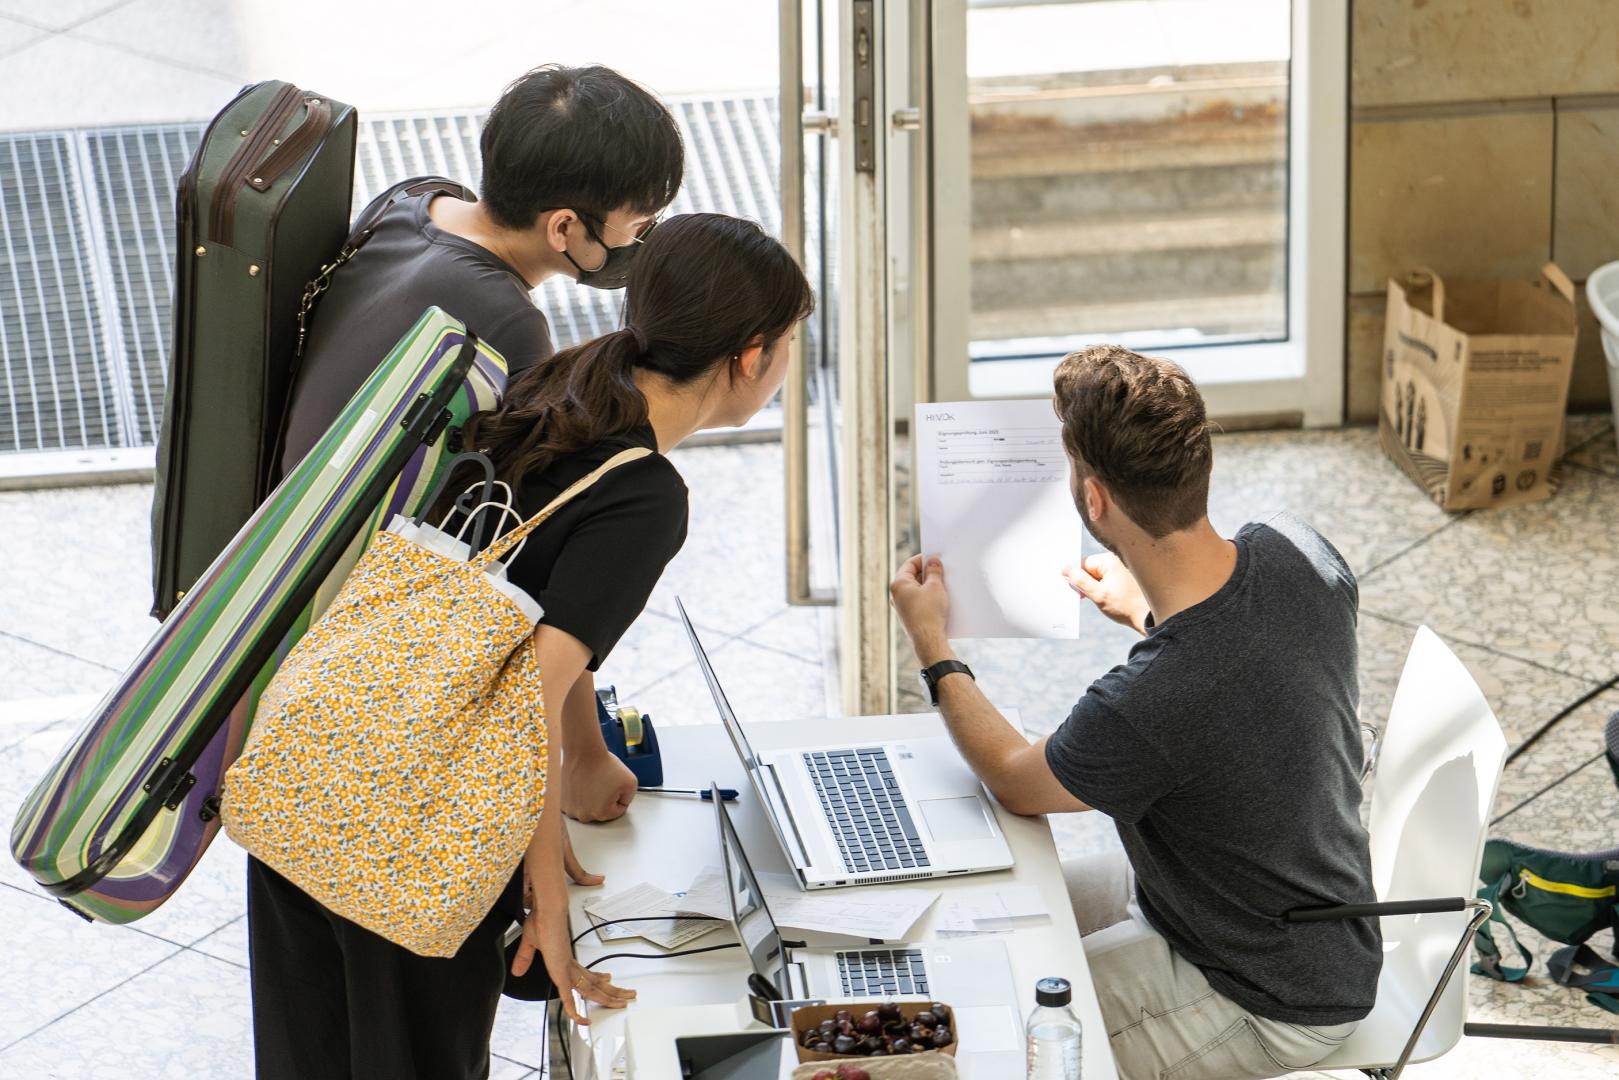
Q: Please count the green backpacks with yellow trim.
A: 1